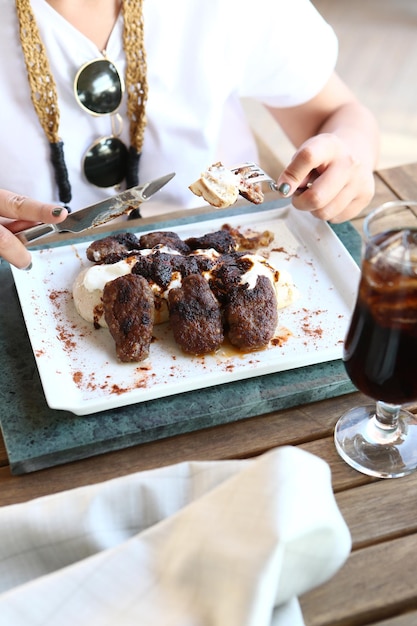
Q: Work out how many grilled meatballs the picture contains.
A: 6